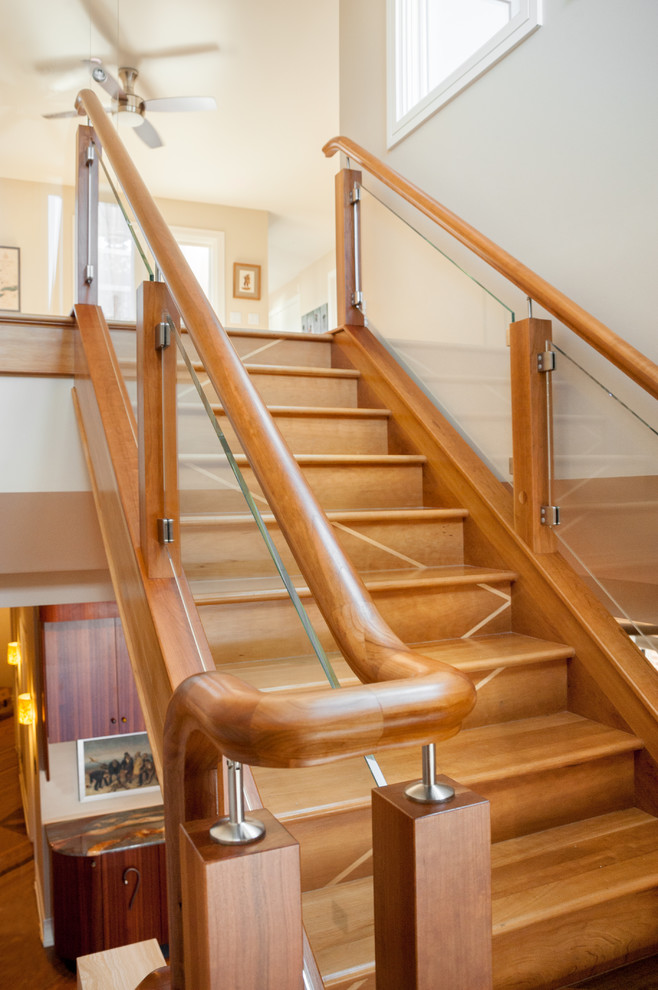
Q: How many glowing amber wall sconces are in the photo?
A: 2